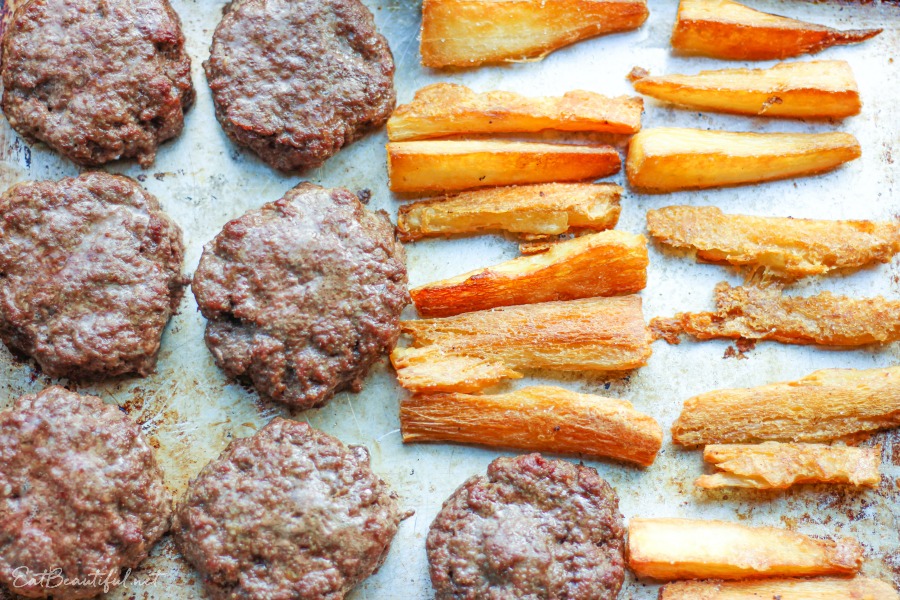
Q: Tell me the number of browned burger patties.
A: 7